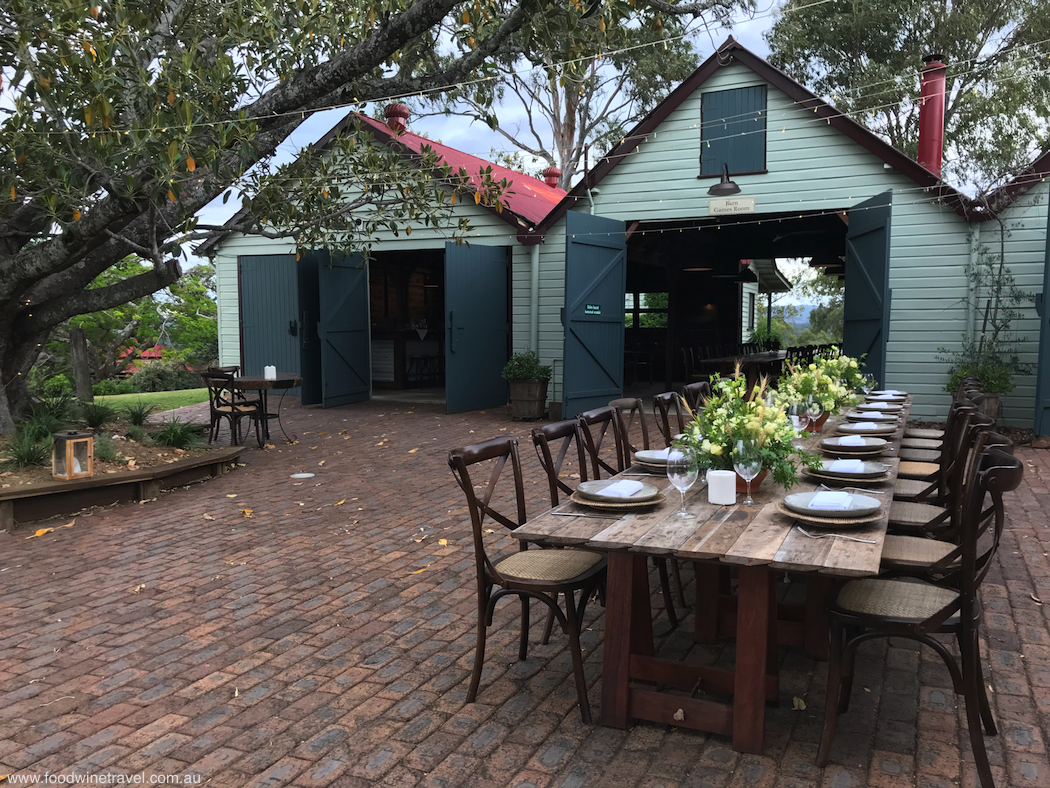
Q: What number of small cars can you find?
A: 0